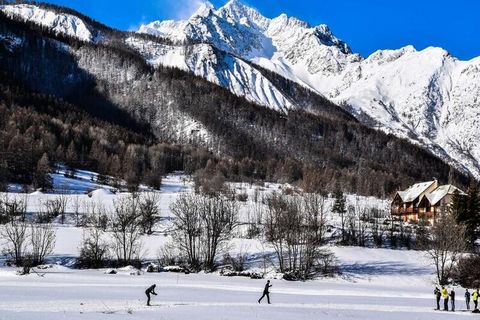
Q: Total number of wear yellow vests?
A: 2